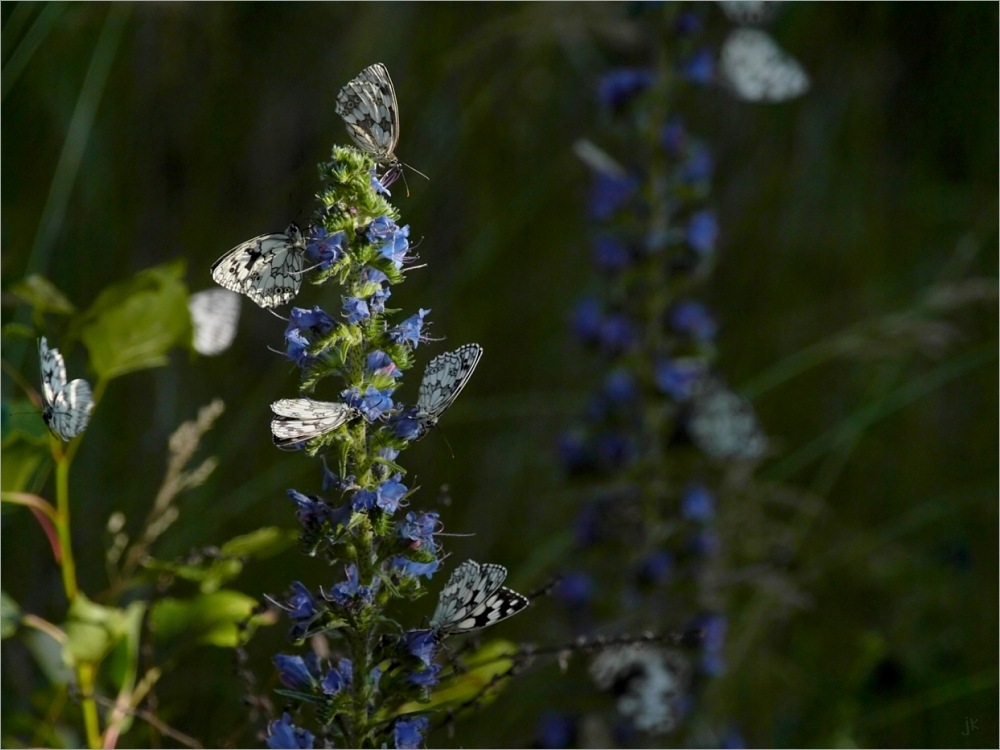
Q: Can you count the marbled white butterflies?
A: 11